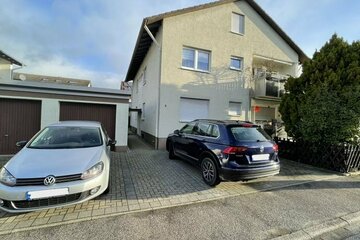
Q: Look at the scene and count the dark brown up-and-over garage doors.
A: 2